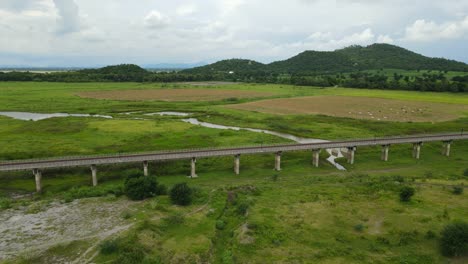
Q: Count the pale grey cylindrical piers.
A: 11